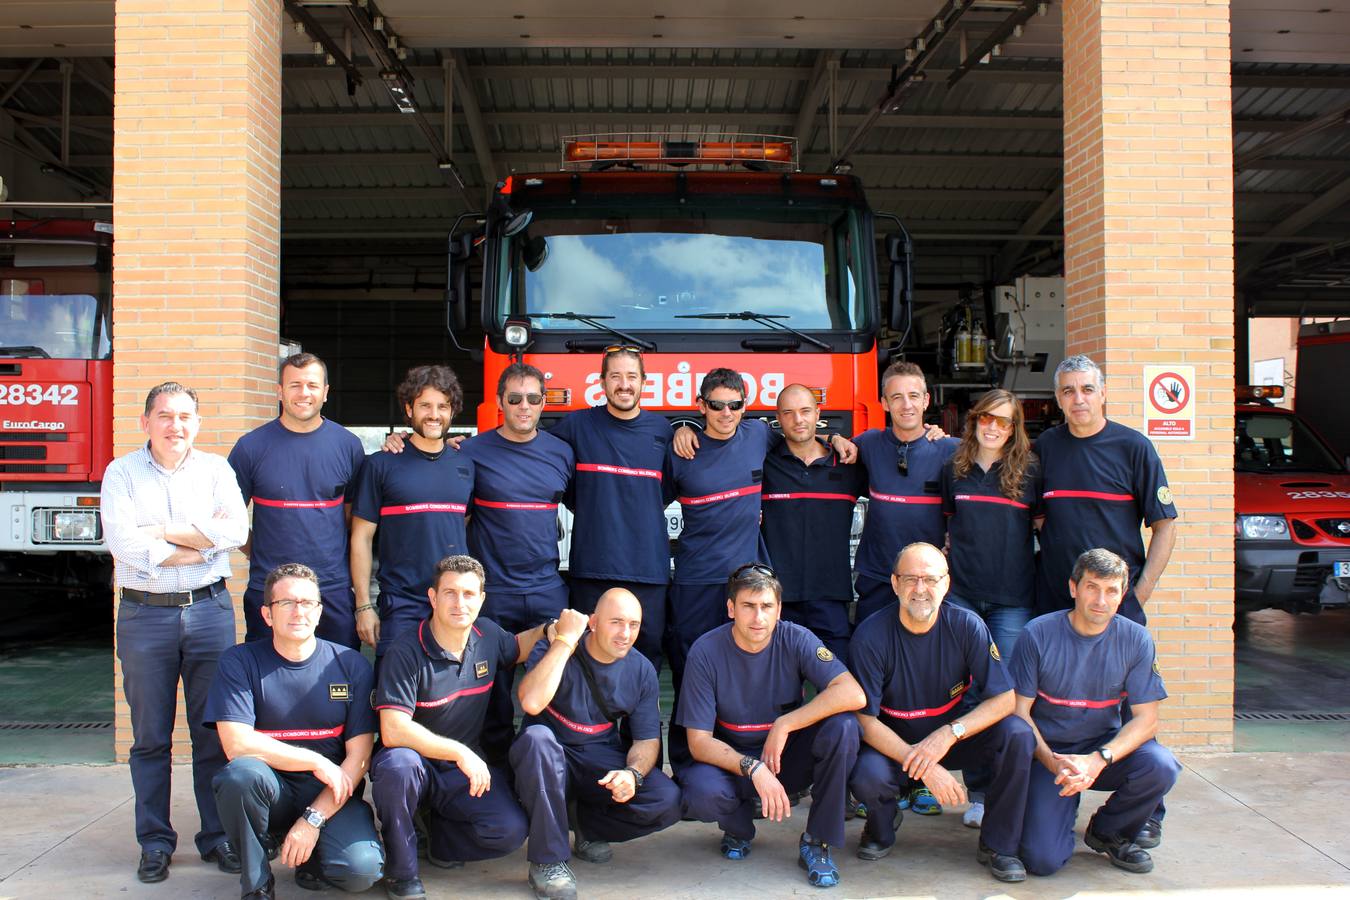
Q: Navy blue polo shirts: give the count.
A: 3